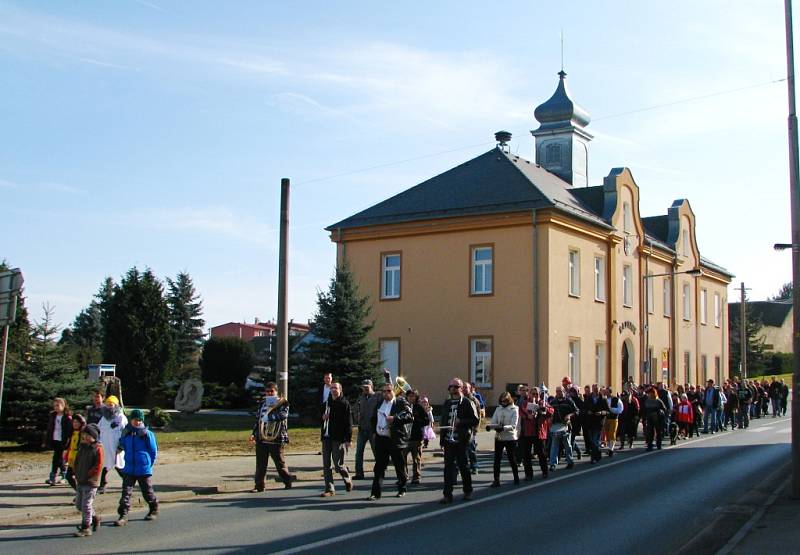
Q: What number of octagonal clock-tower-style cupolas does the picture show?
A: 1